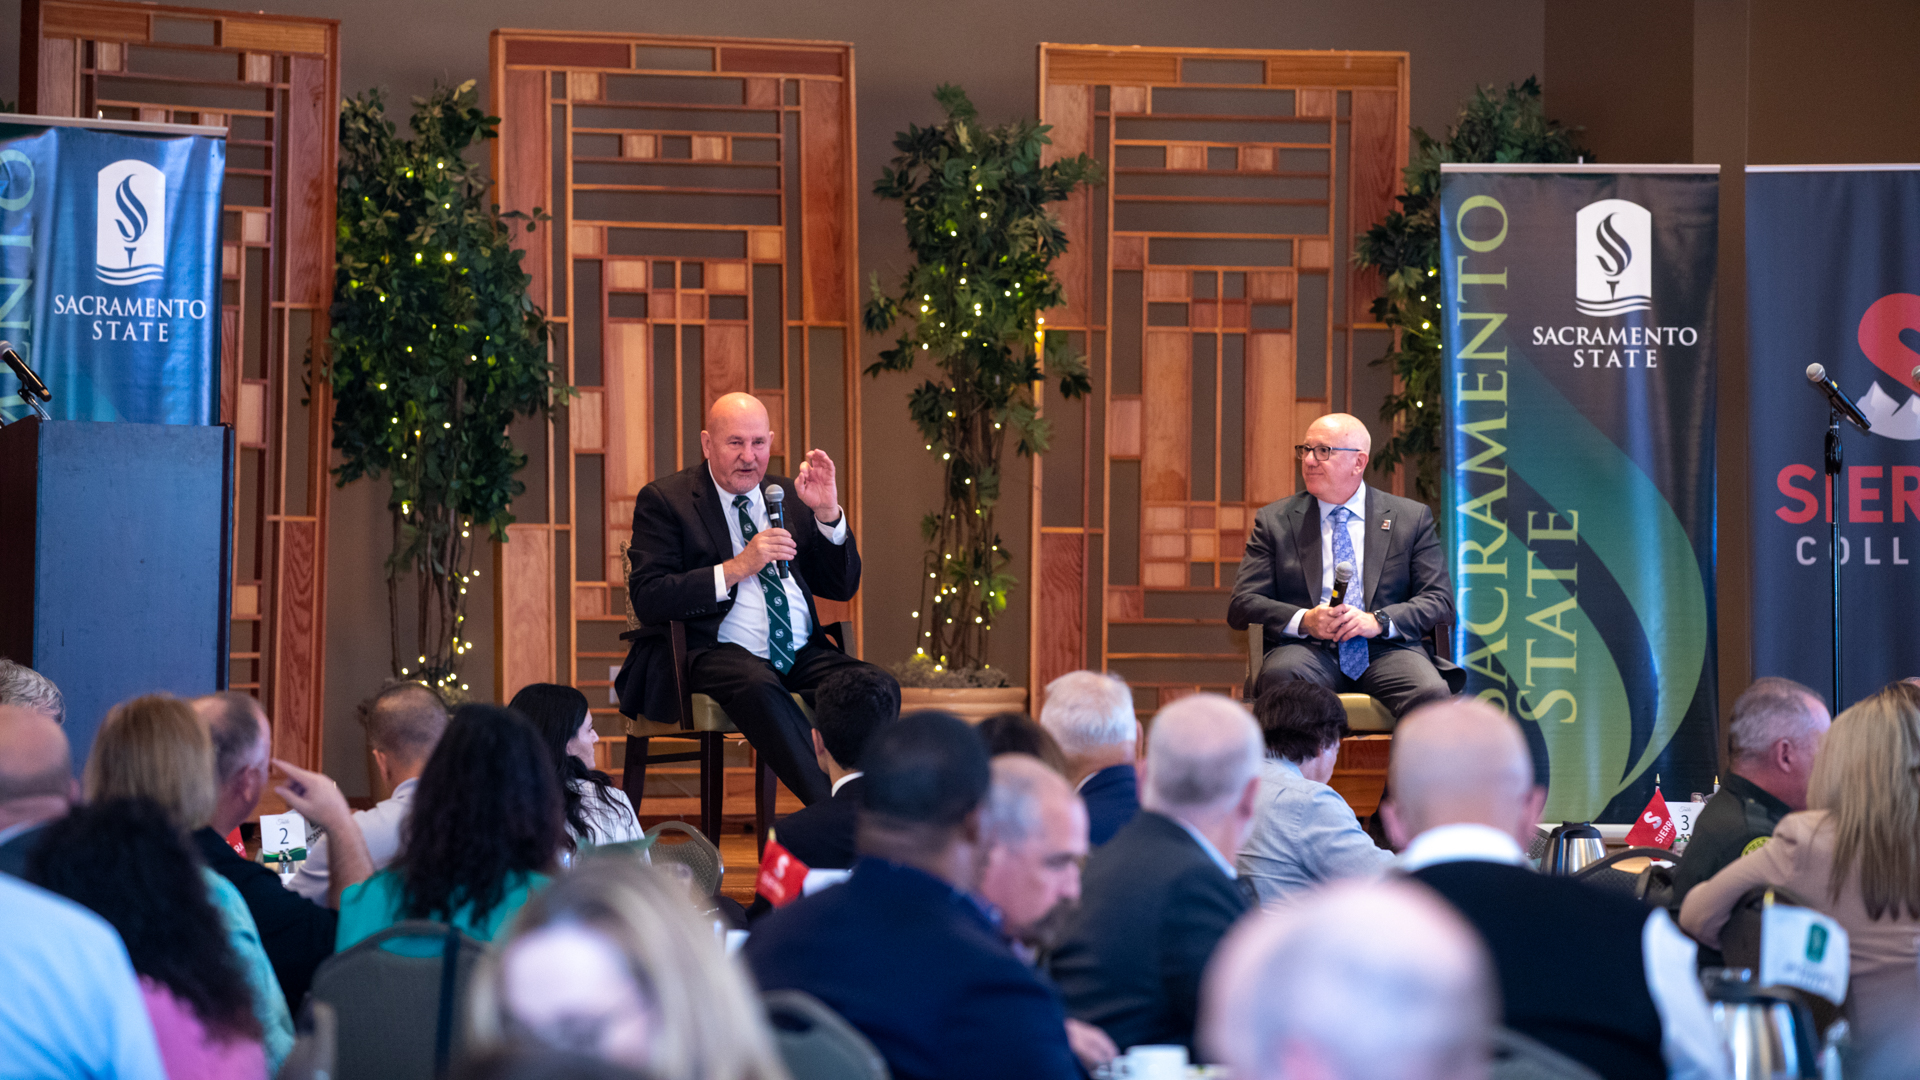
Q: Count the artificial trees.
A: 3